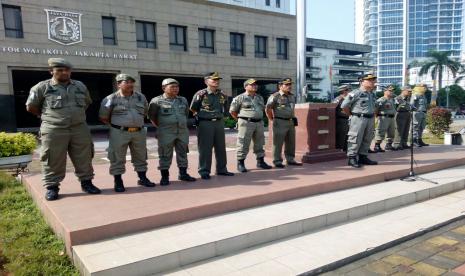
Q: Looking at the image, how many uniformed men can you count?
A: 11